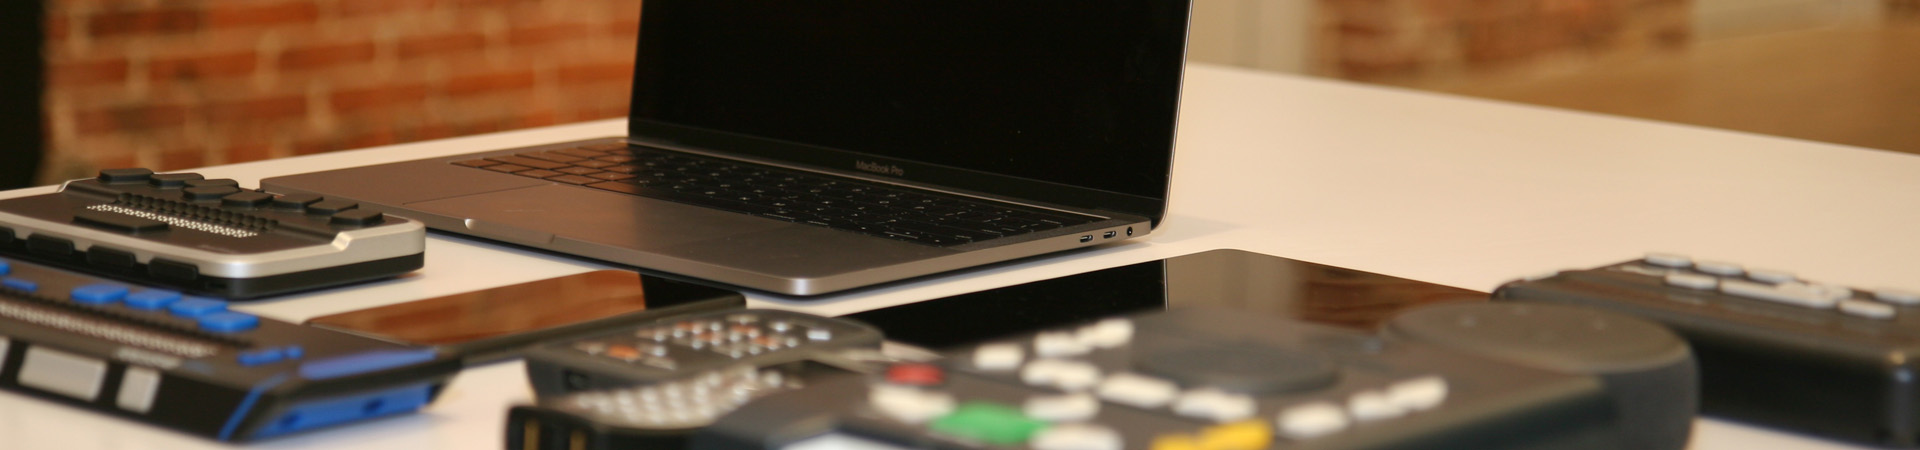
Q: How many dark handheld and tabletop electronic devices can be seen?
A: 10